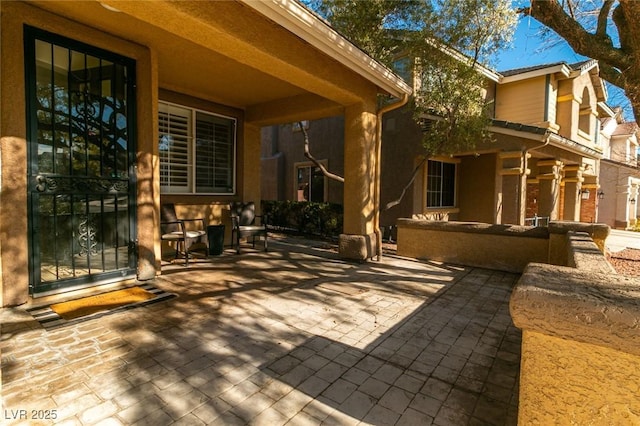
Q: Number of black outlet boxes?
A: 0